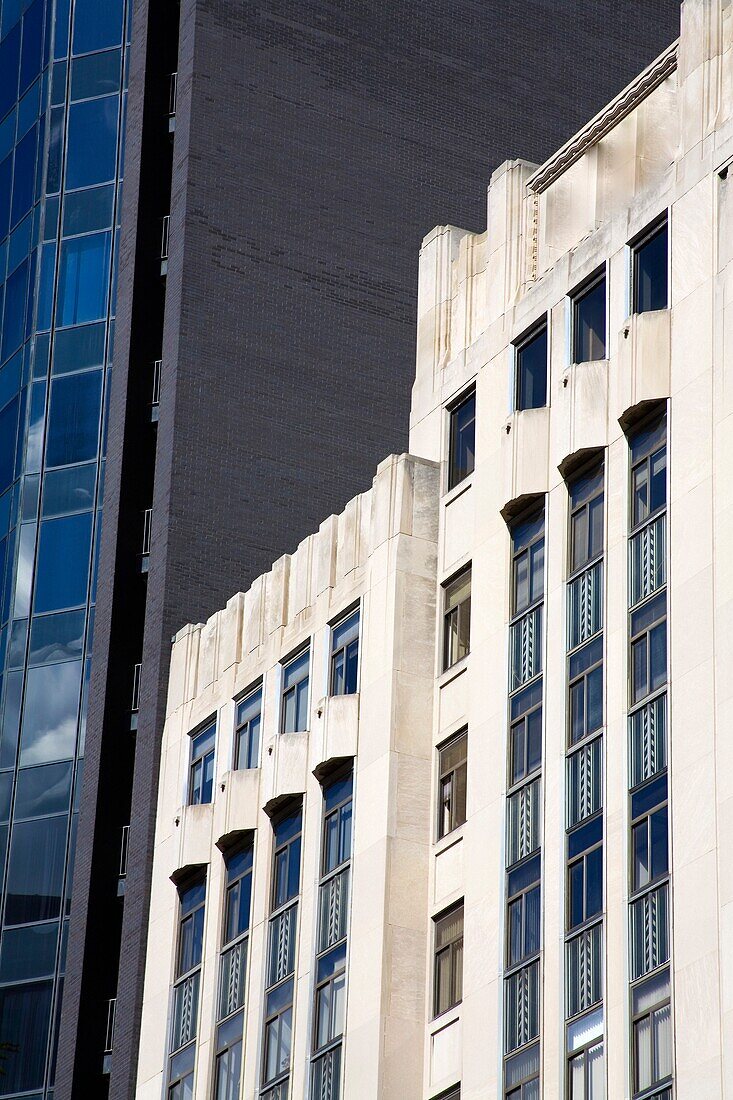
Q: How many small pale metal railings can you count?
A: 7